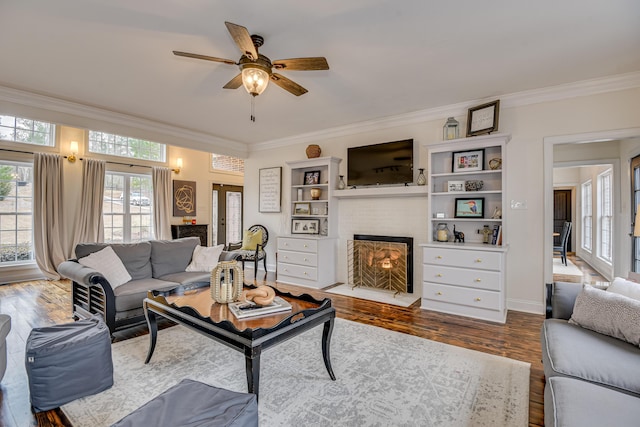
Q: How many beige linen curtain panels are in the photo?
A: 3